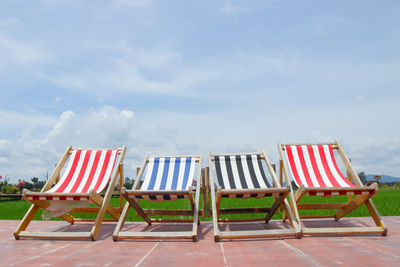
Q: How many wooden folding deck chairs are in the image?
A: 4